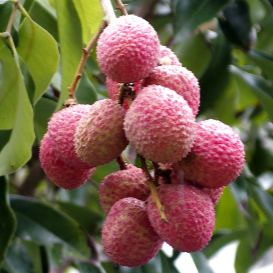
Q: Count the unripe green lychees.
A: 0